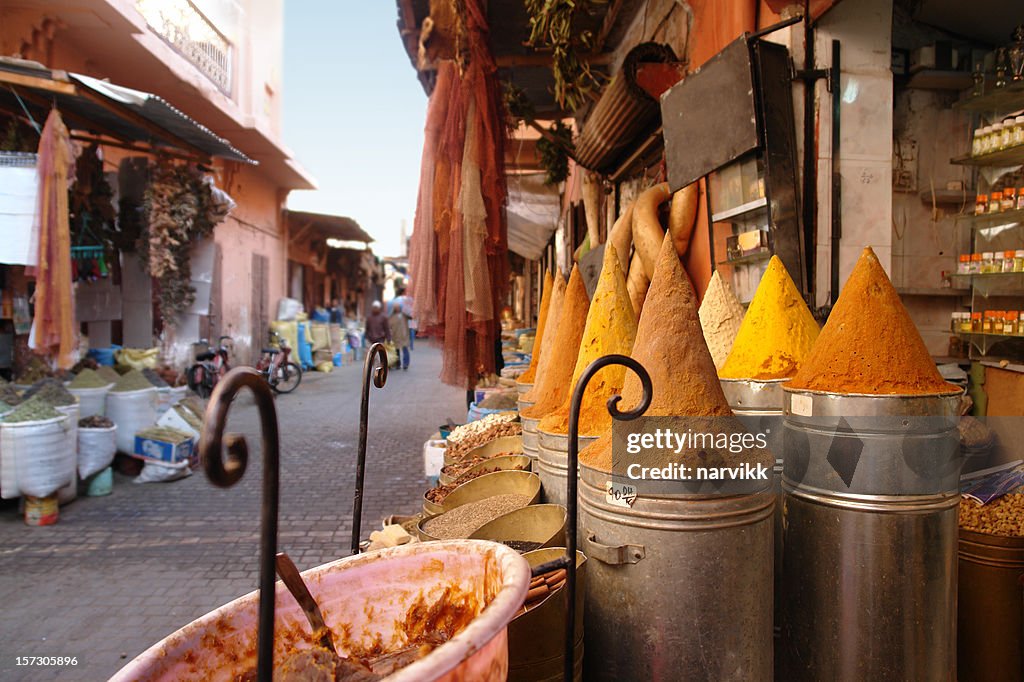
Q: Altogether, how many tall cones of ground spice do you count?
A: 8